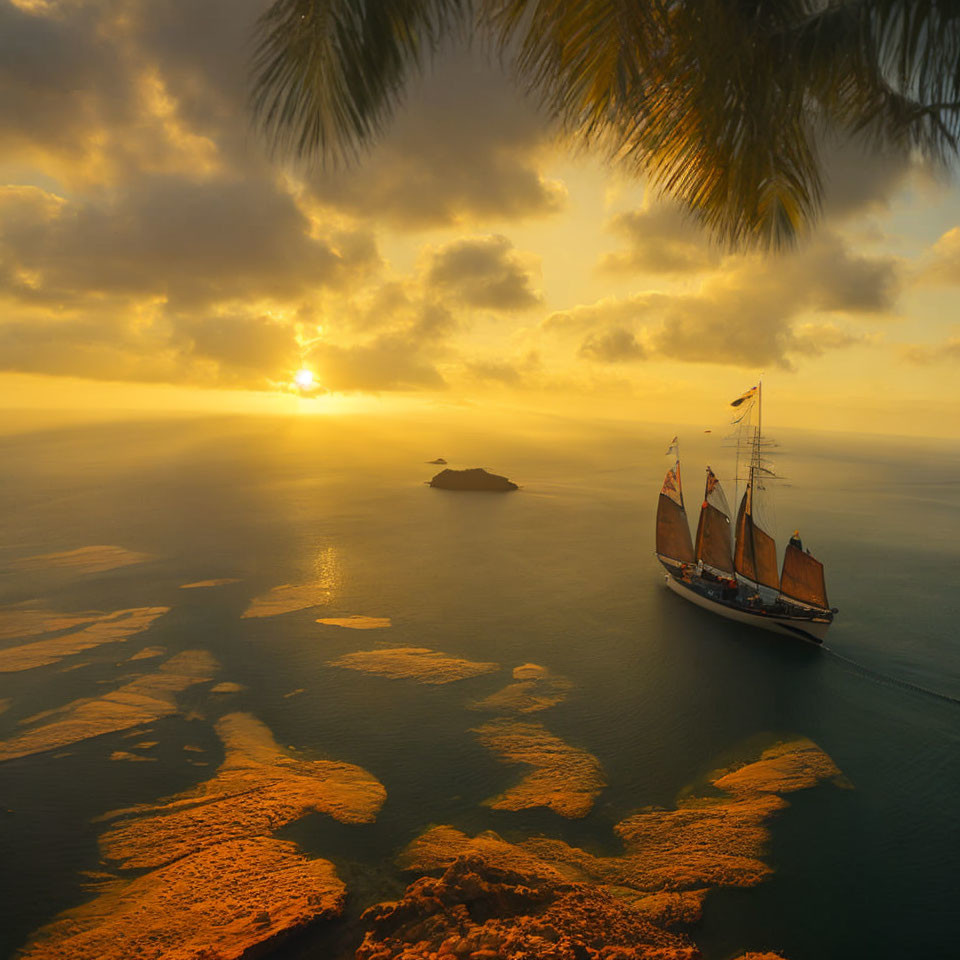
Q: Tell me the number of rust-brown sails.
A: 4